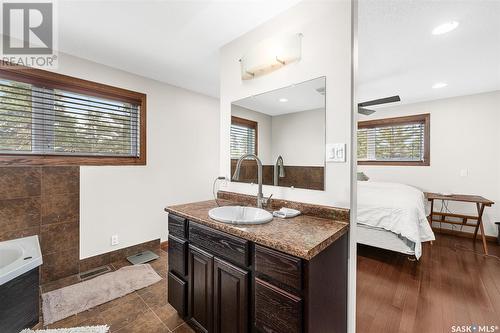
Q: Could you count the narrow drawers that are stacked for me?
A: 3